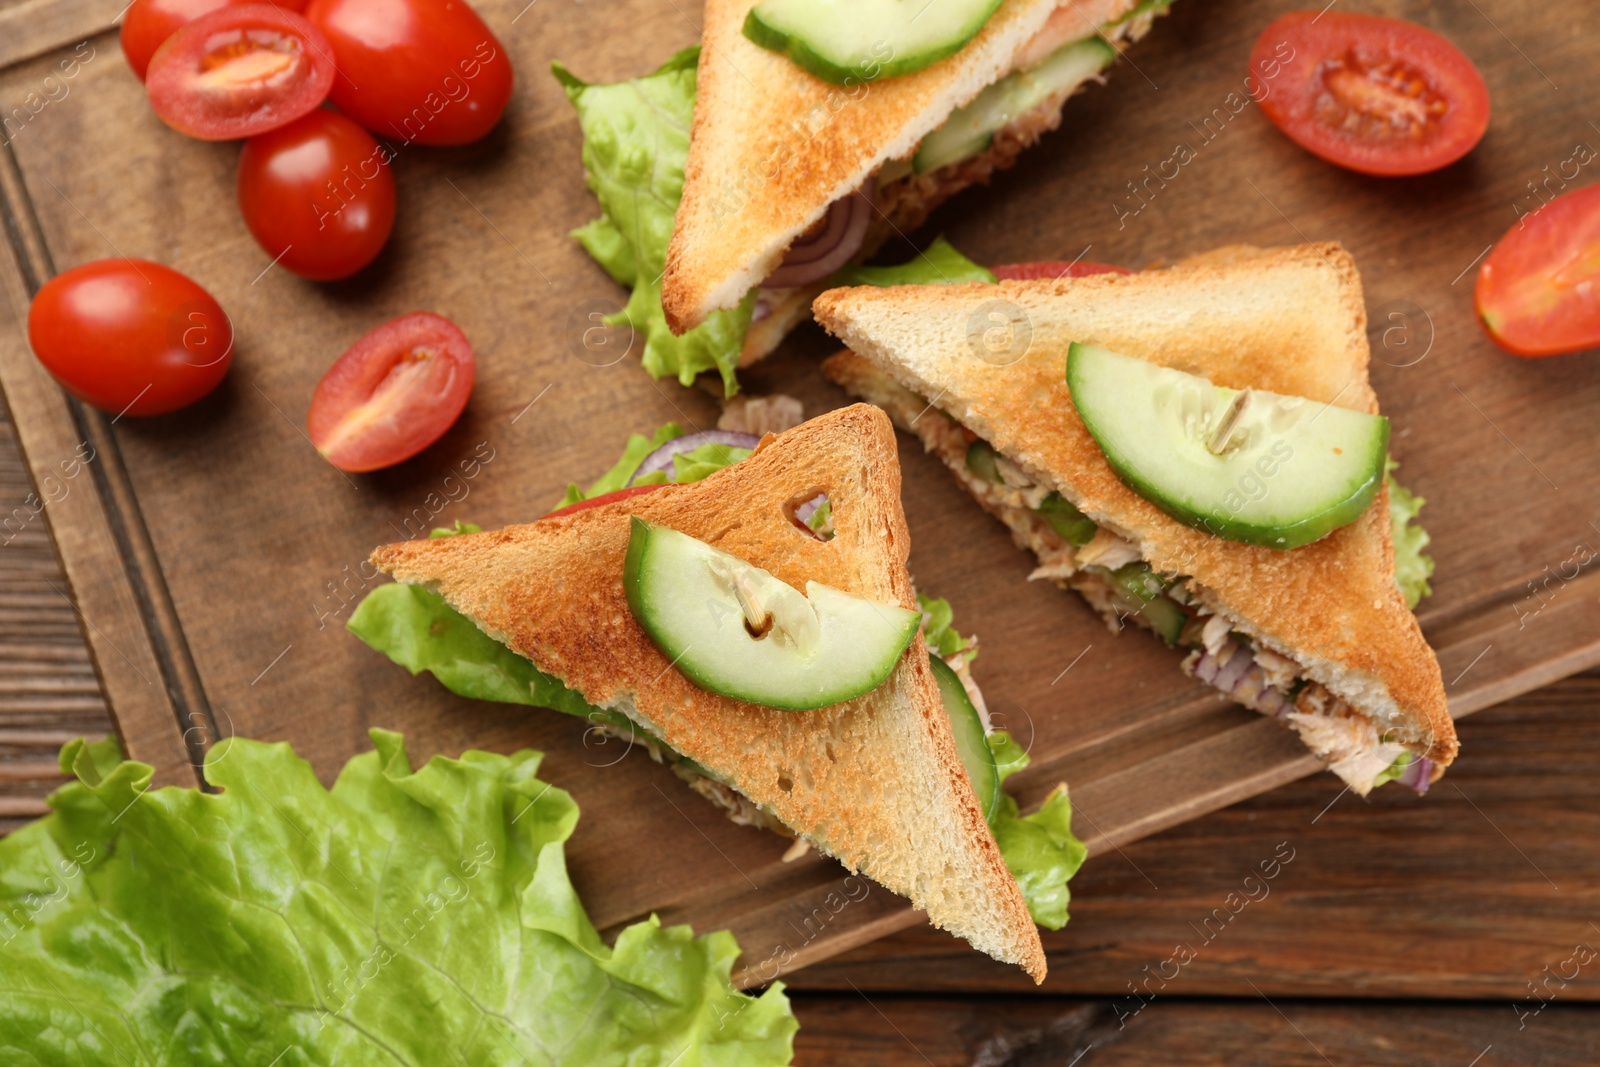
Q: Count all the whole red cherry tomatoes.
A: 4